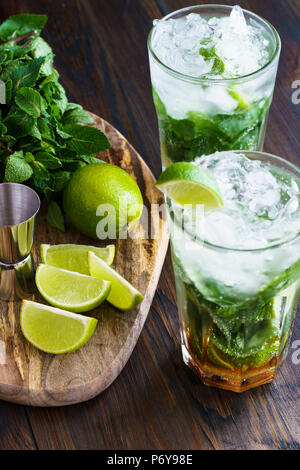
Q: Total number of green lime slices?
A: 5